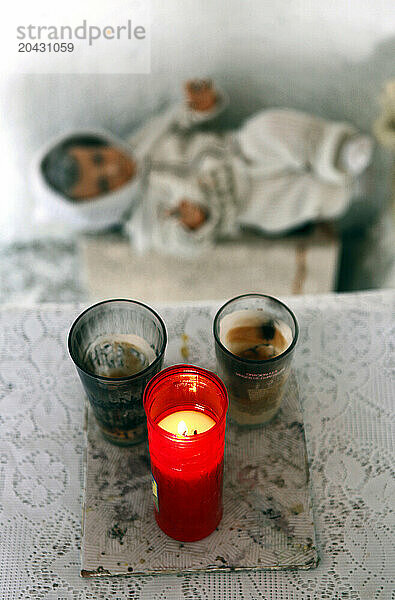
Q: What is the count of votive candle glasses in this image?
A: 3